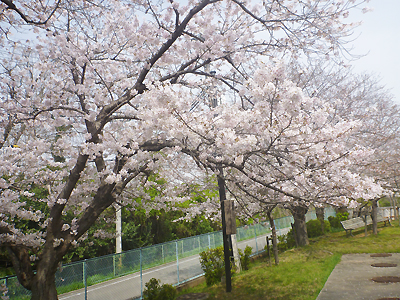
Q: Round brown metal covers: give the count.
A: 4